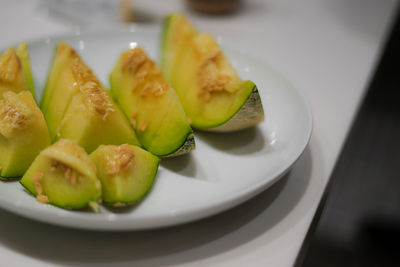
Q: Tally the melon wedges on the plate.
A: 7